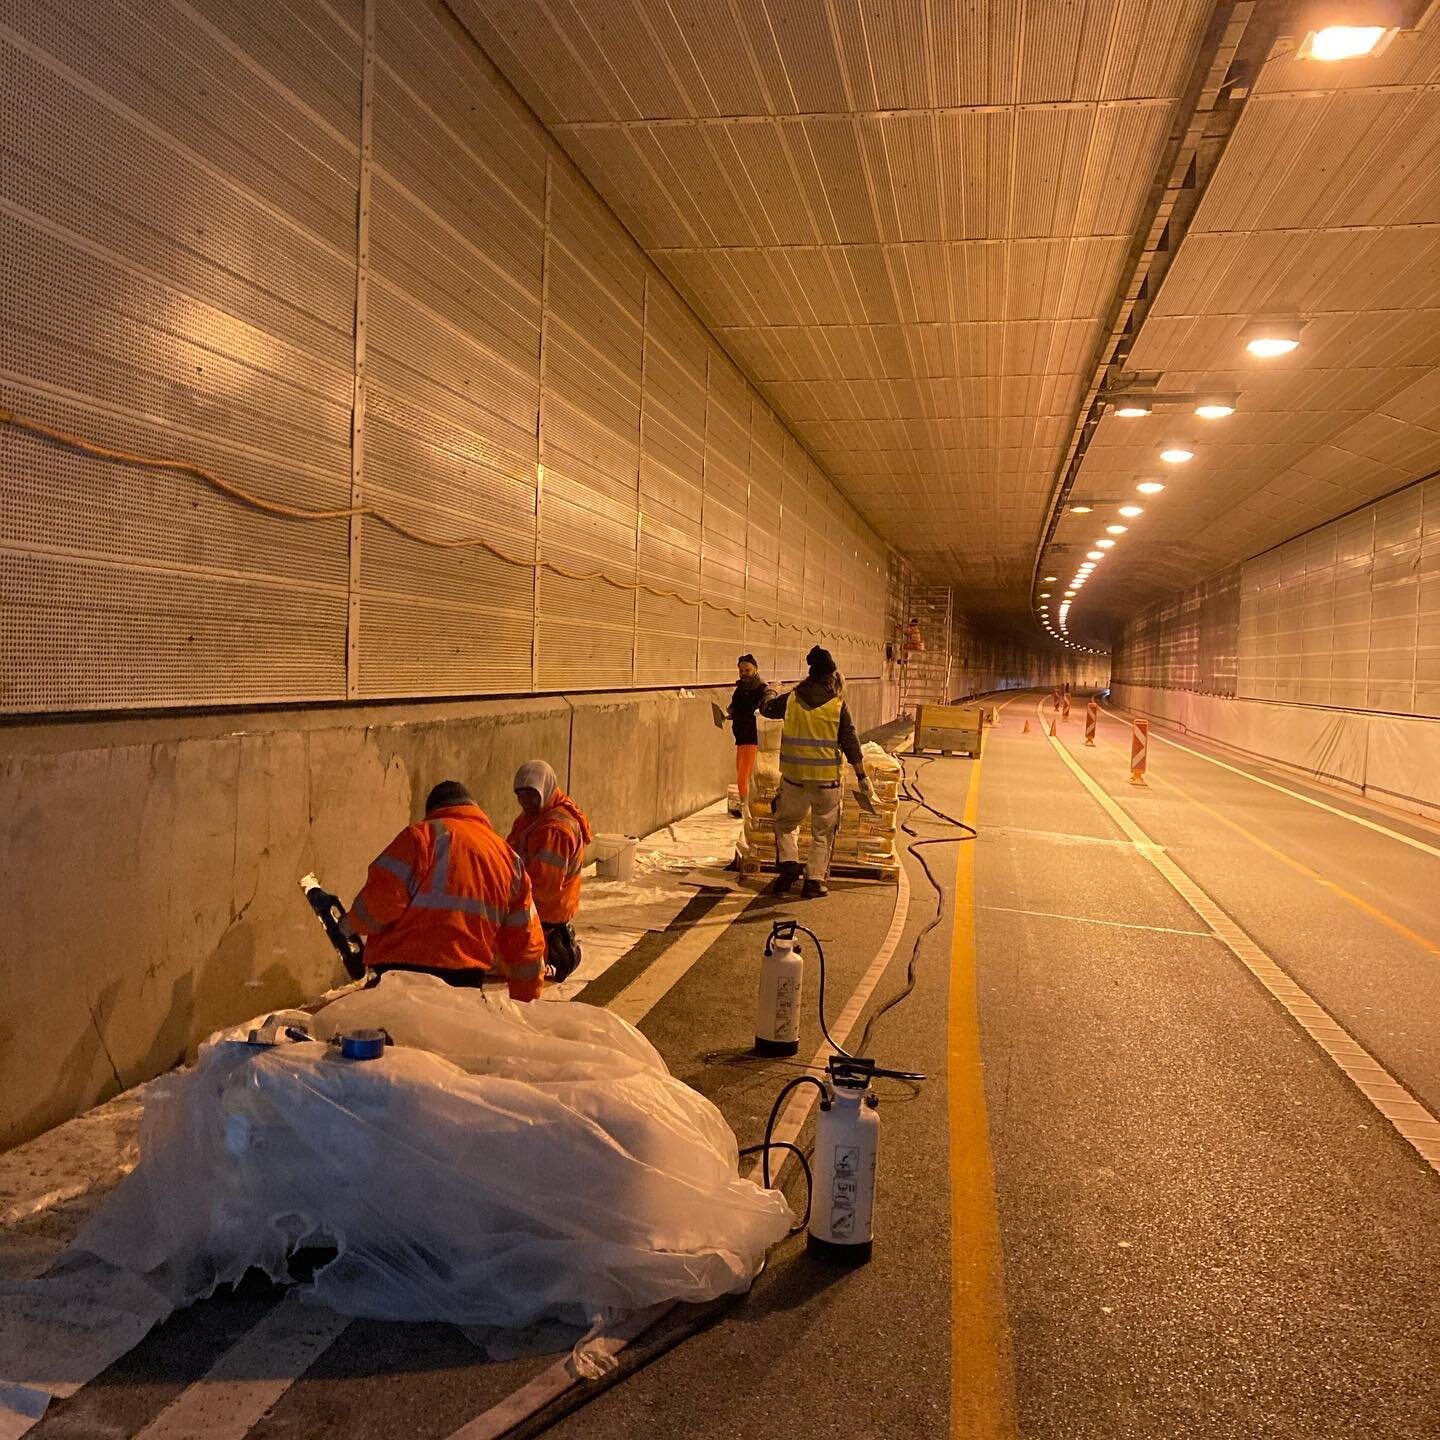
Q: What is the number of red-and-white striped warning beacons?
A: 4